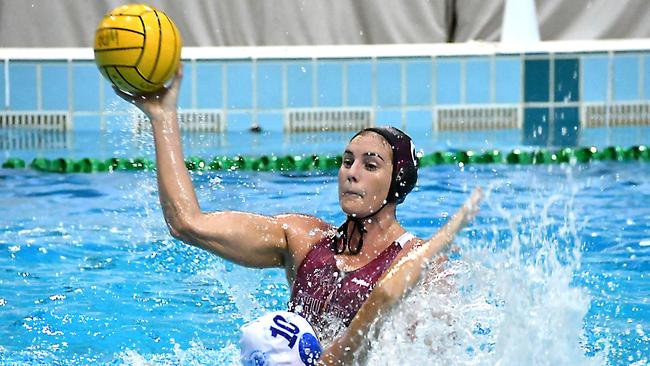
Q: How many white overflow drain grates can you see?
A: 5